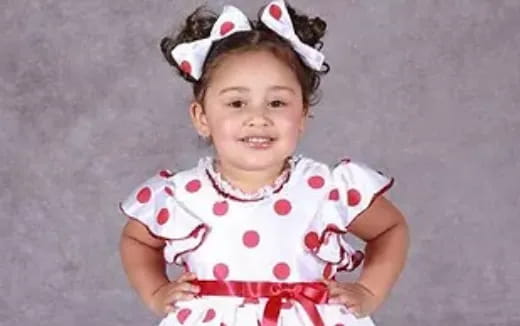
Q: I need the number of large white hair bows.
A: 2